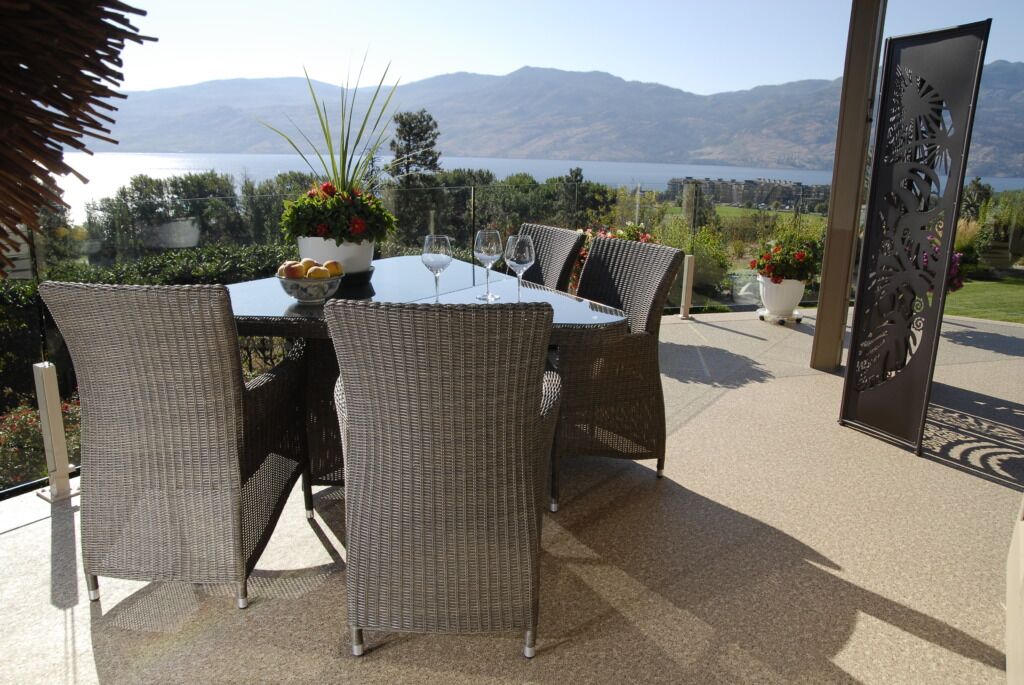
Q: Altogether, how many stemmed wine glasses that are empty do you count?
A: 3